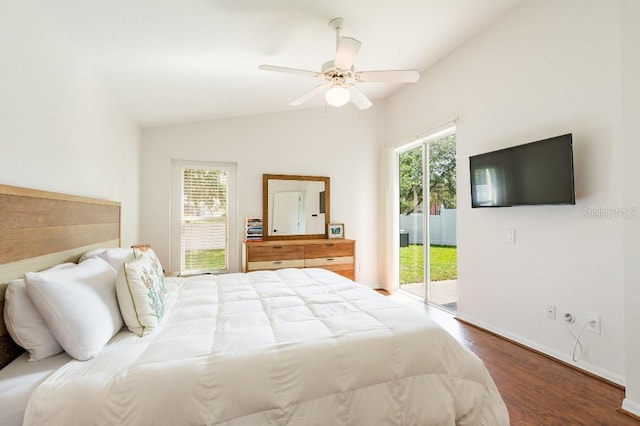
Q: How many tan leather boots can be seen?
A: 0